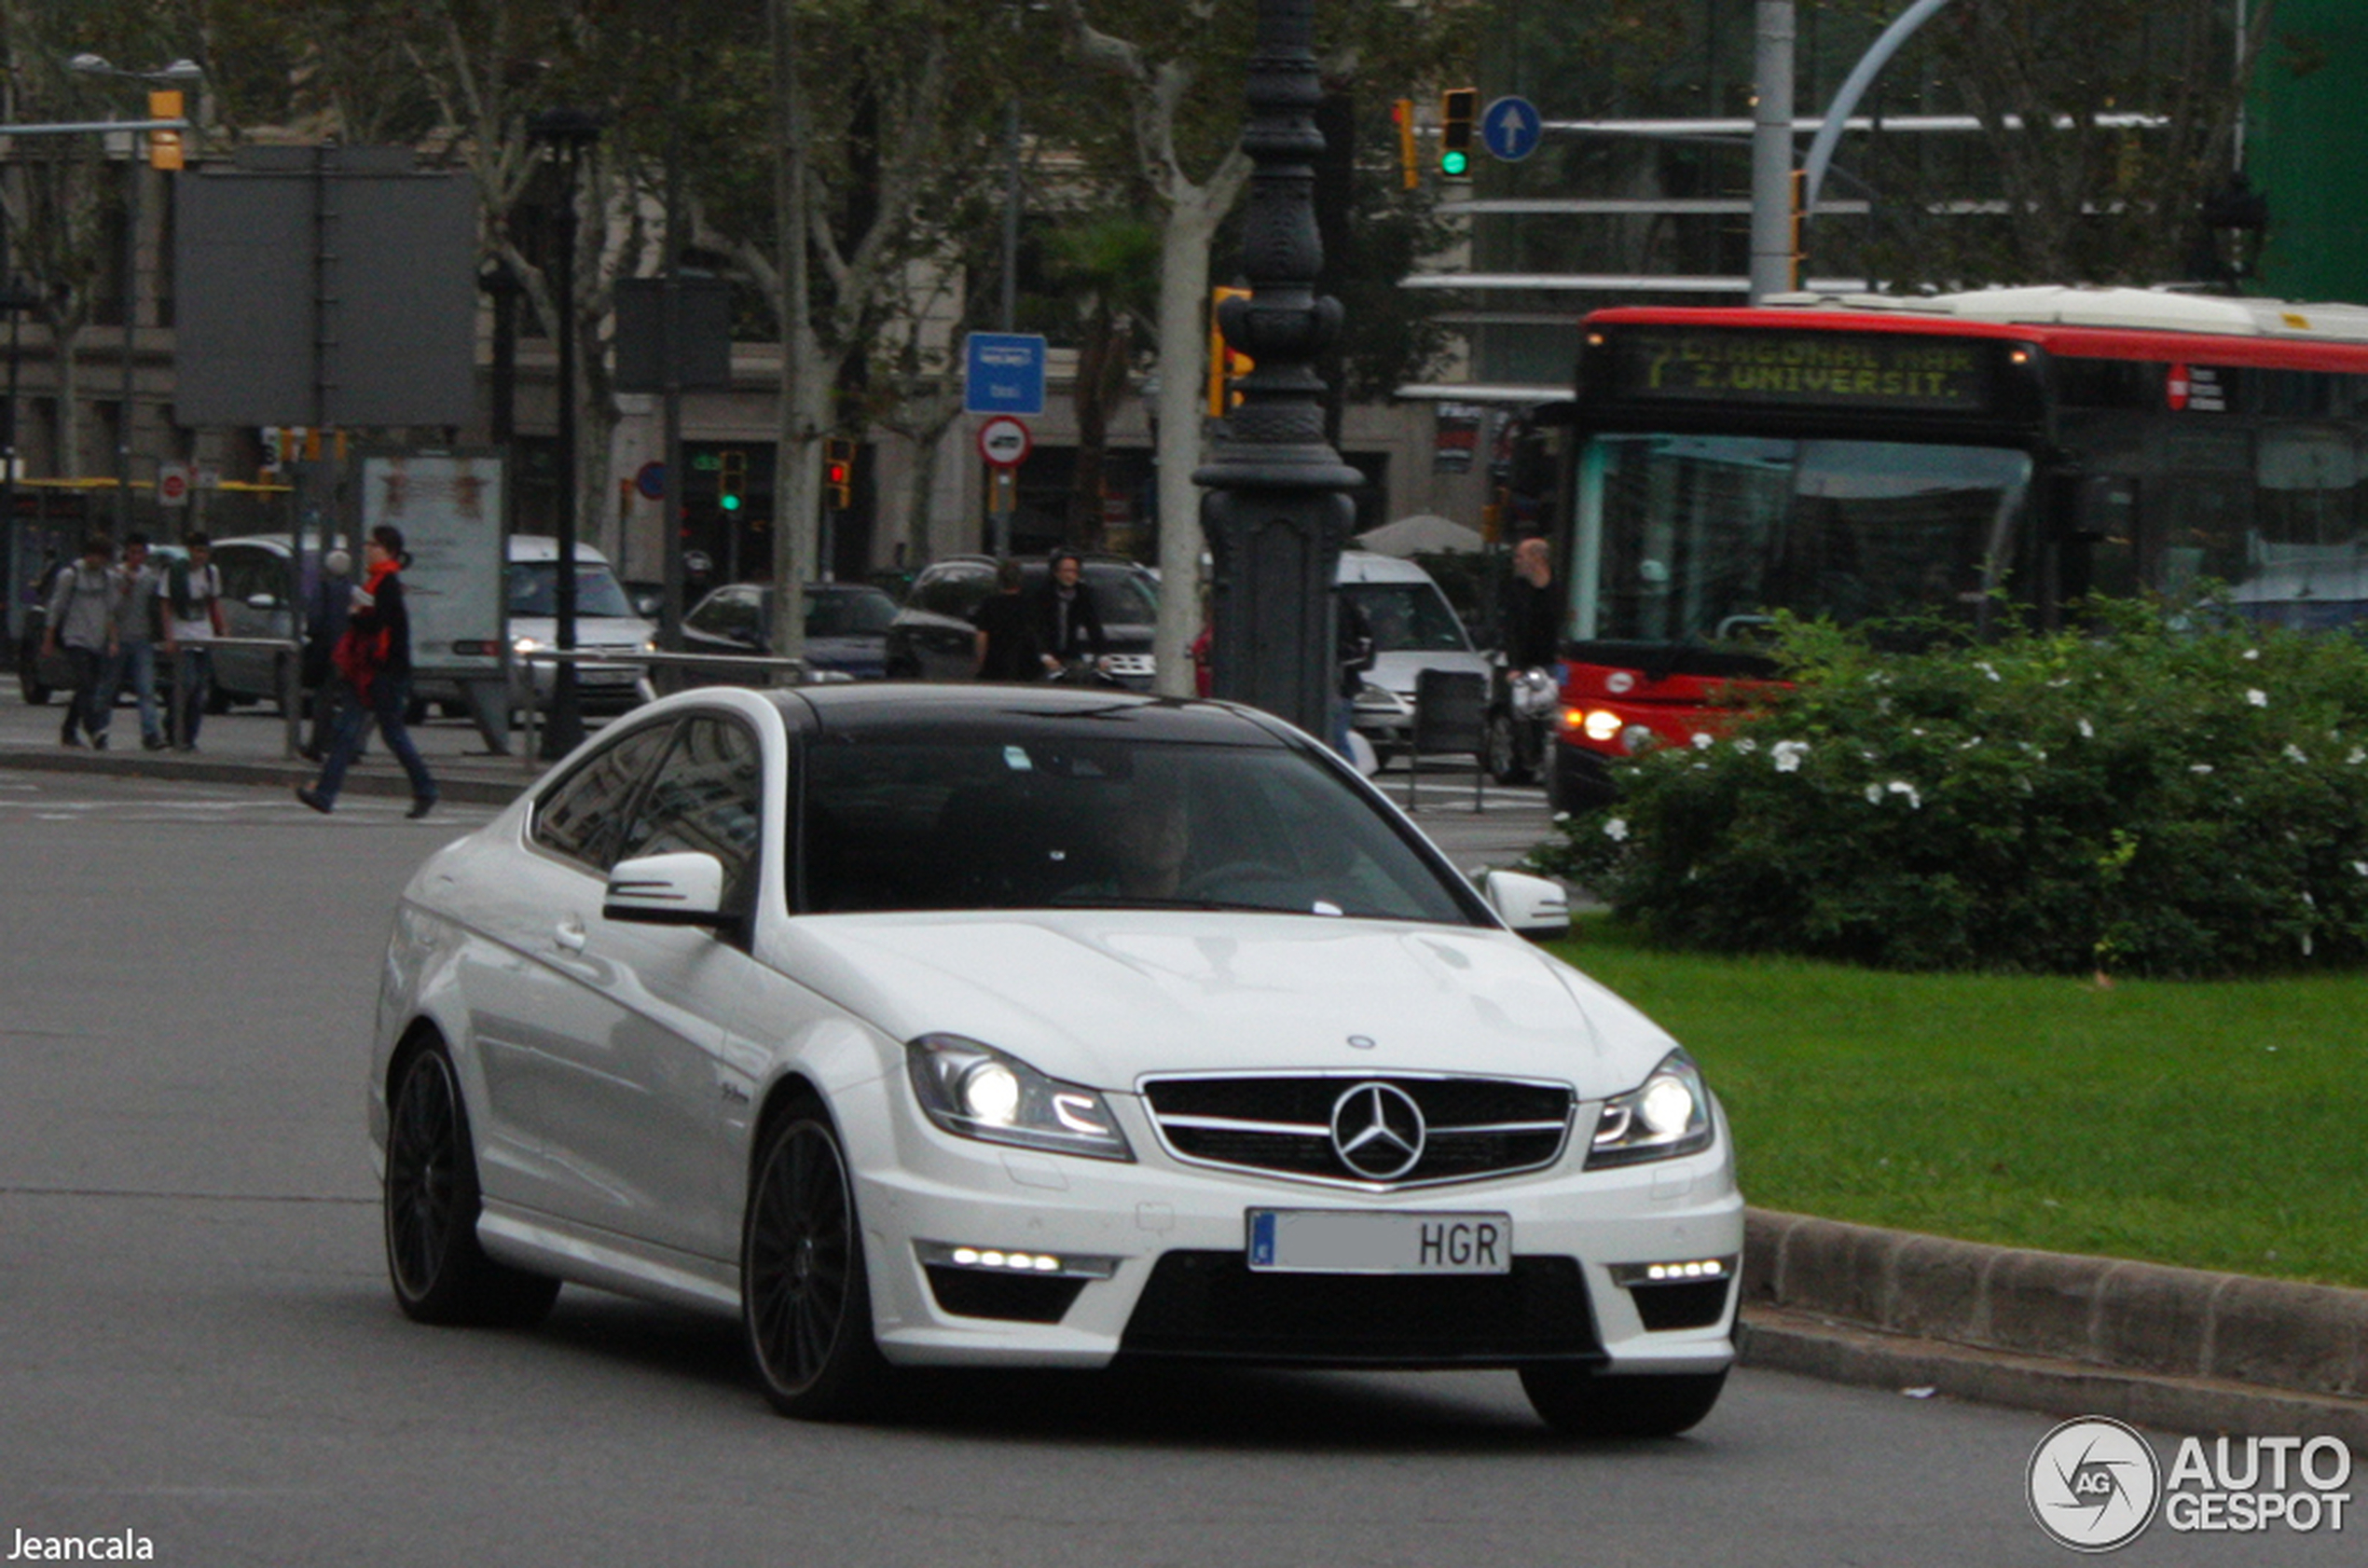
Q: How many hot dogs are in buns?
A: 0